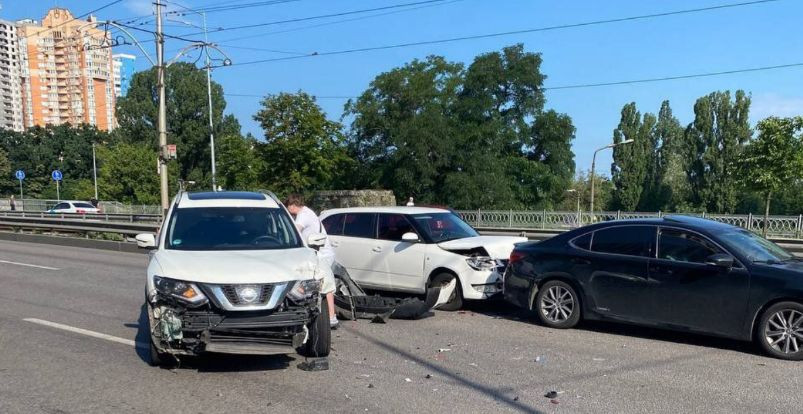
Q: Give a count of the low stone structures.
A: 1